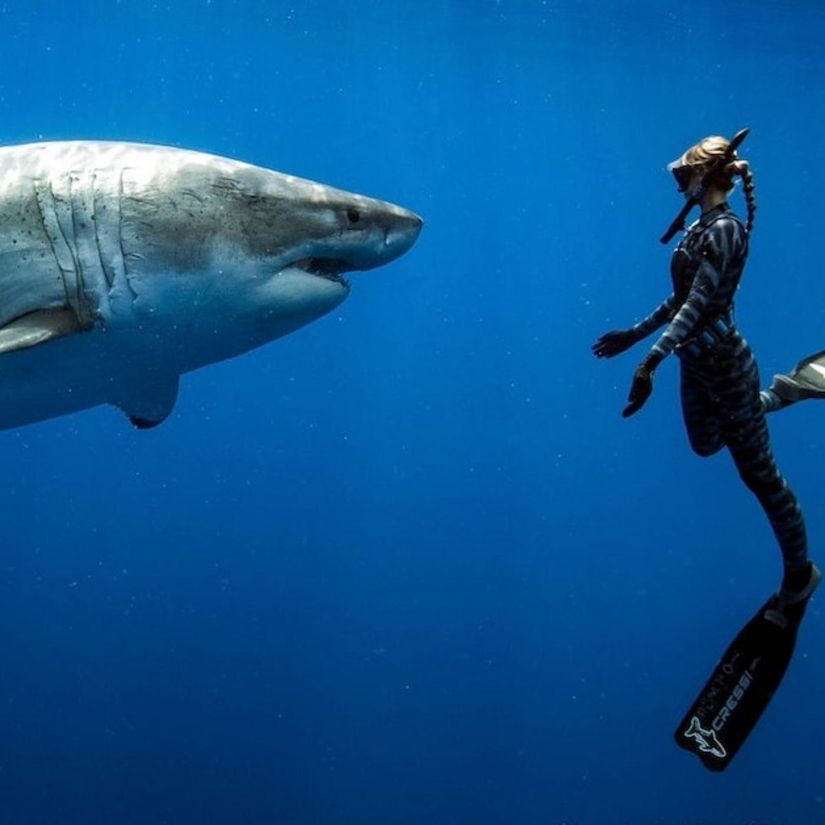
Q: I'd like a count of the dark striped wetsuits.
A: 1